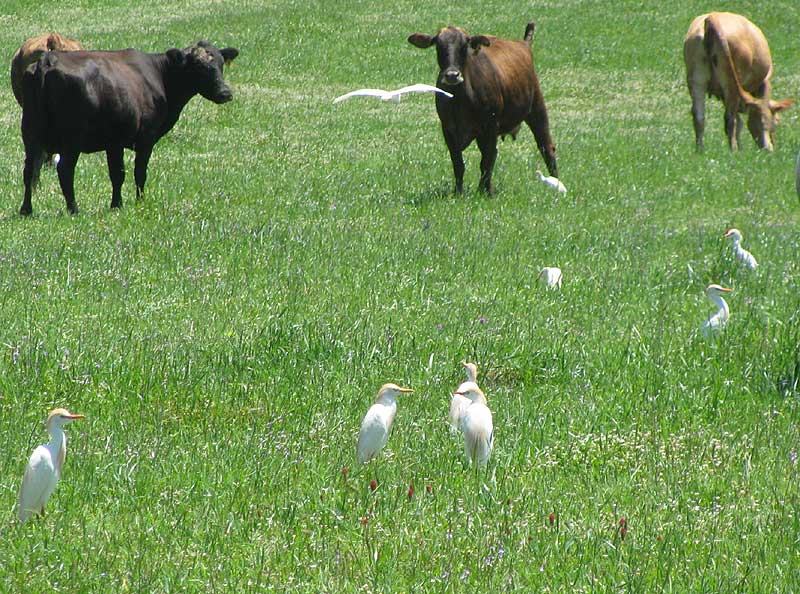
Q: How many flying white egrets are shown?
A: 1